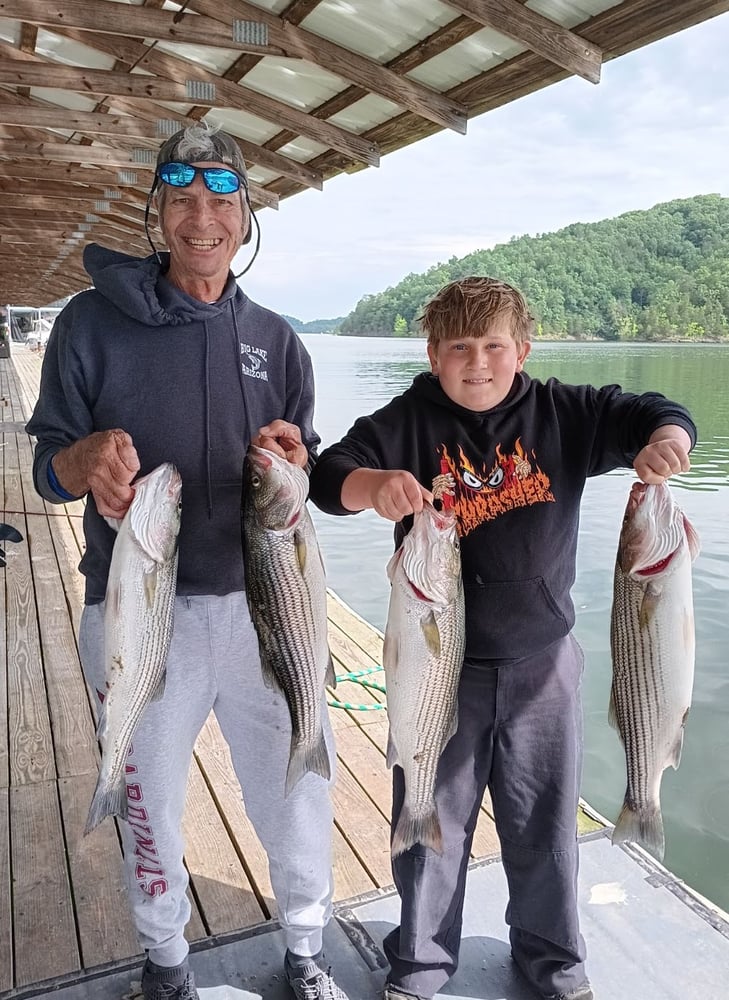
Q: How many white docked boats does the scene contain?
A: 1